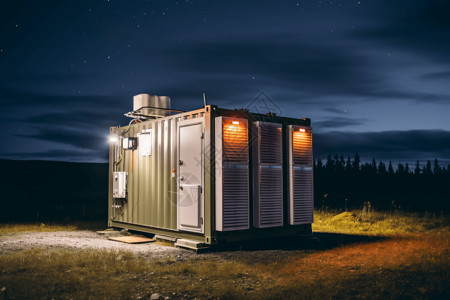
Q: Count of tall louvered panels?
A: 3